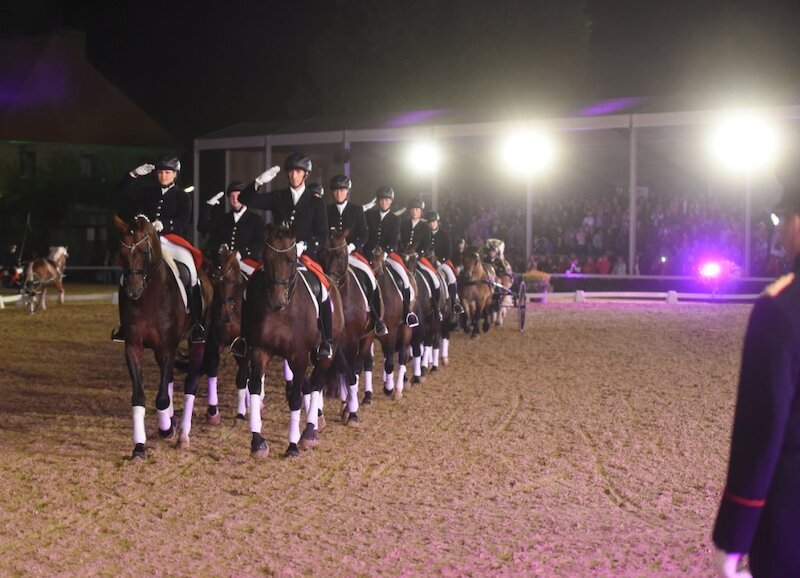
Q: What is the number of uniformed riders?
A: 8